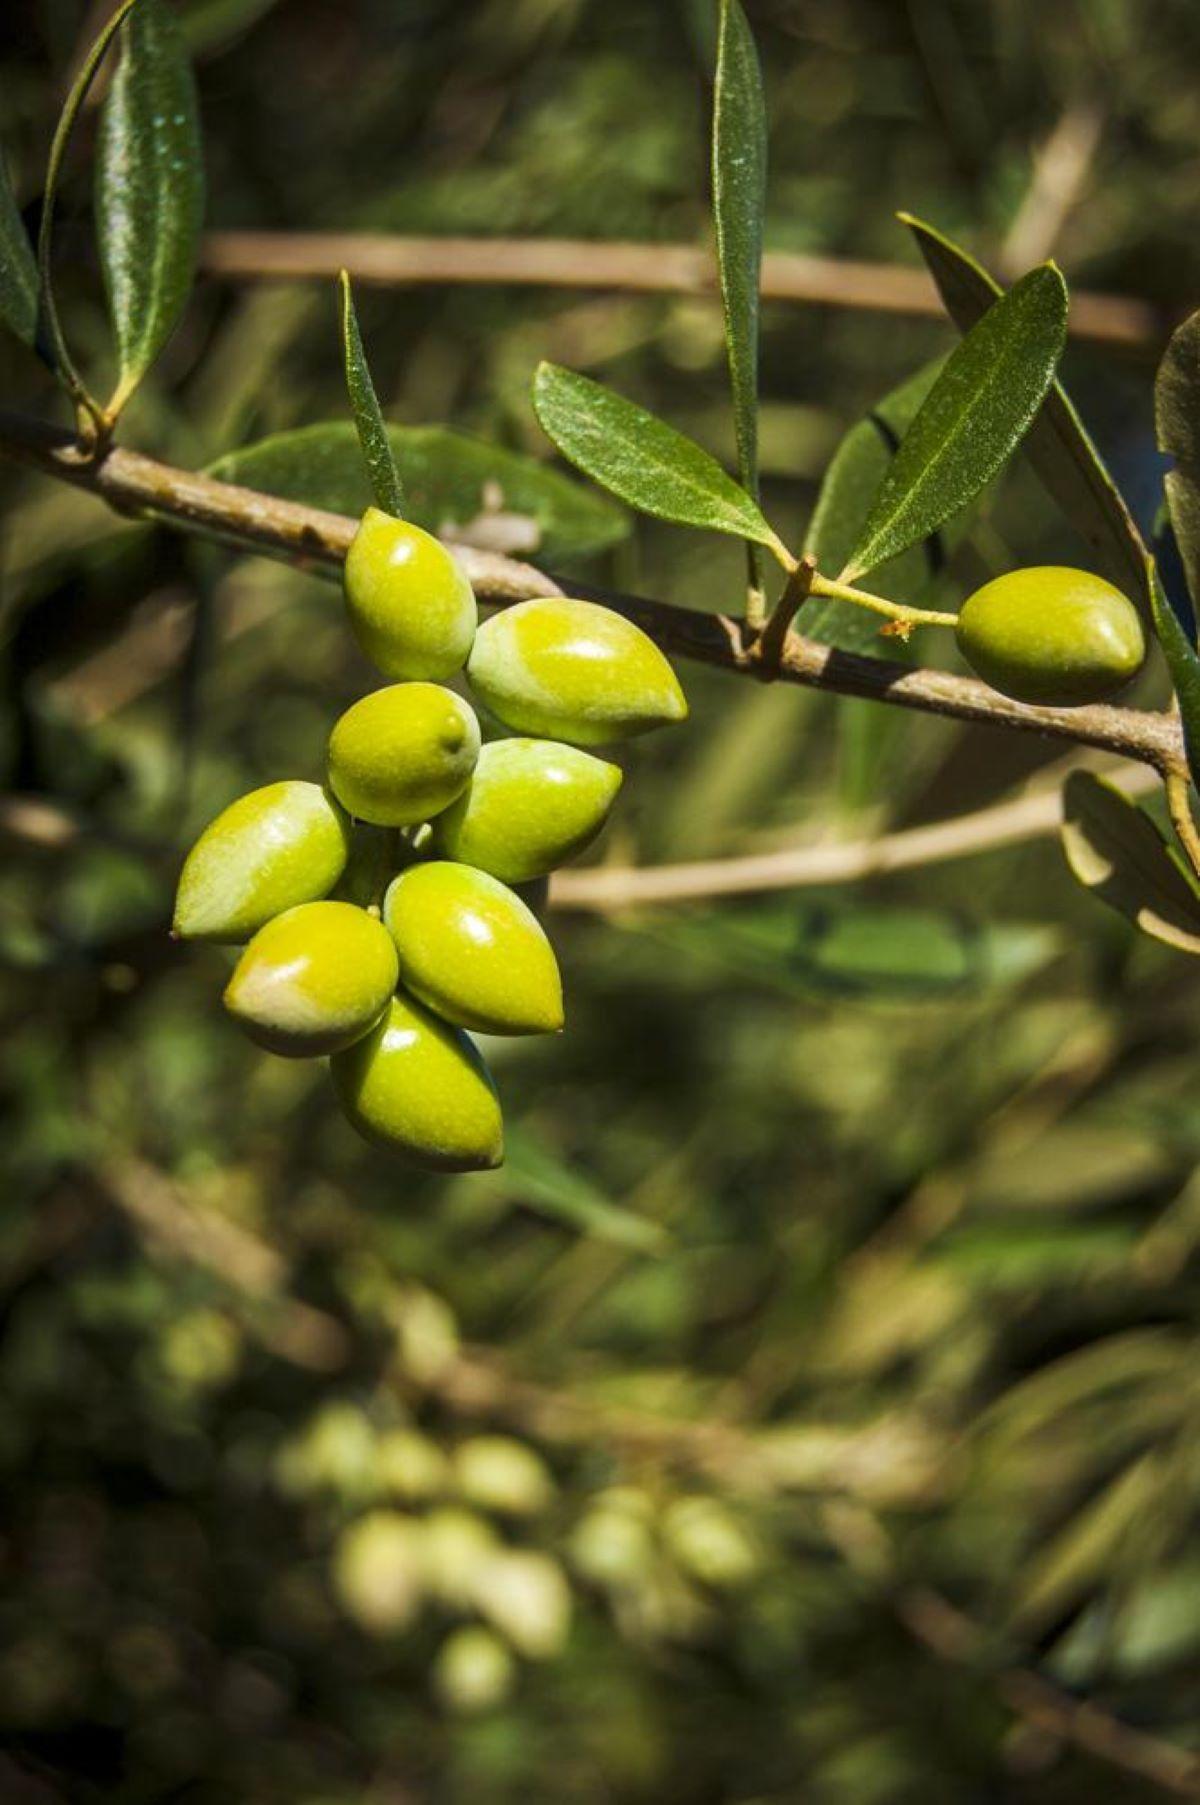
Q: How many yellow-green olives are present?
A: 9